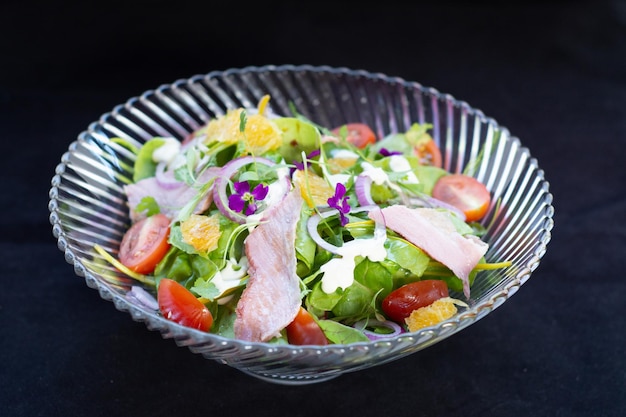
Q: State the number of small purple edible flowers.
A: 4